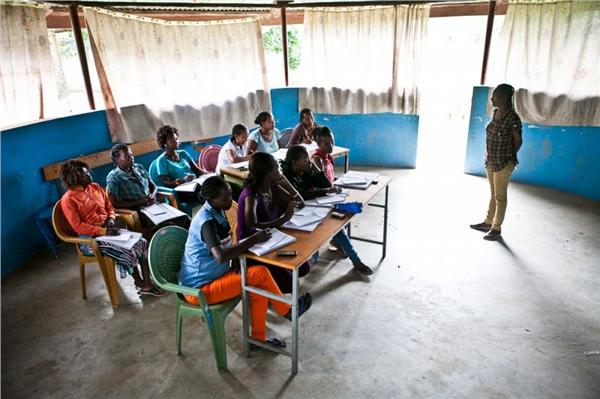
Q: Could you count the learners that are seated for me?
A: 10